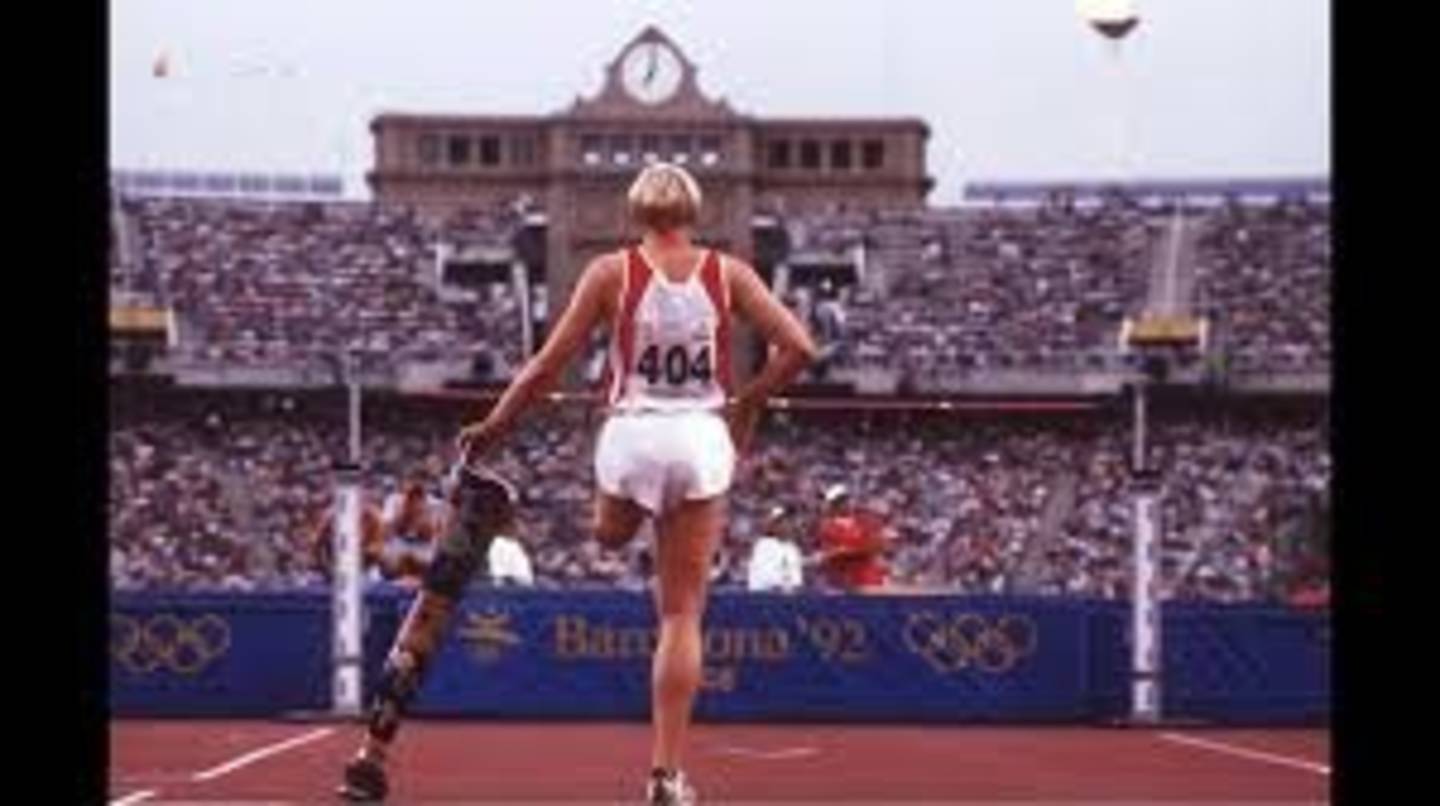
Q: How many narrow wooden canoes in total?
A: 0